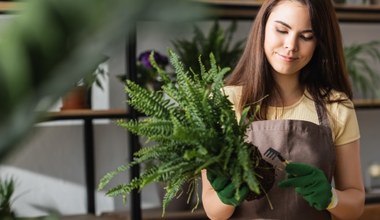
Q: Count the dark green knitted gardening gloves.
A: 2